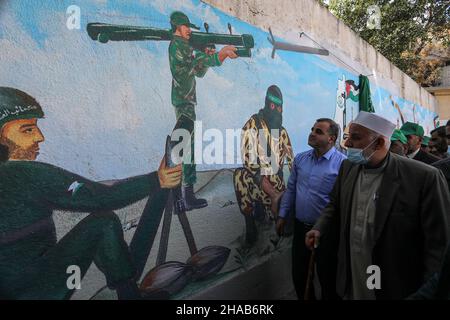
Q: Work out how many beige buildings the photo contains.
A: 1